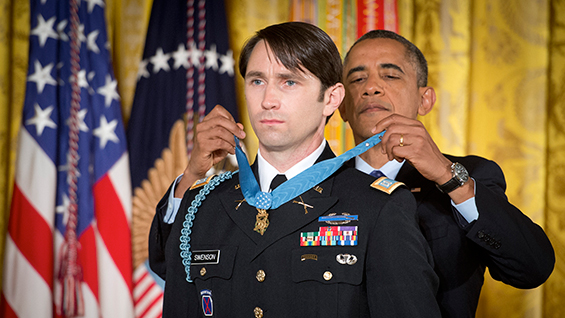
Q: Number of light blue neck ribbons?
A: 1